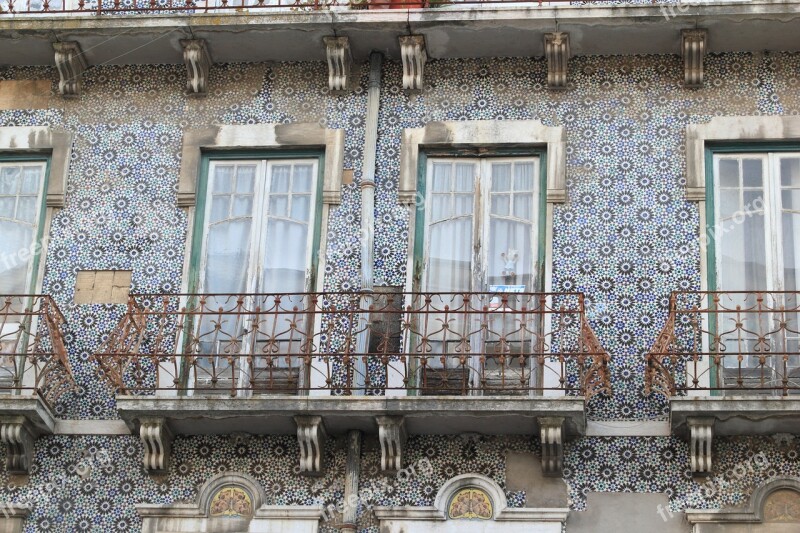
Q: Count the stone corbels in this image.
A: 12